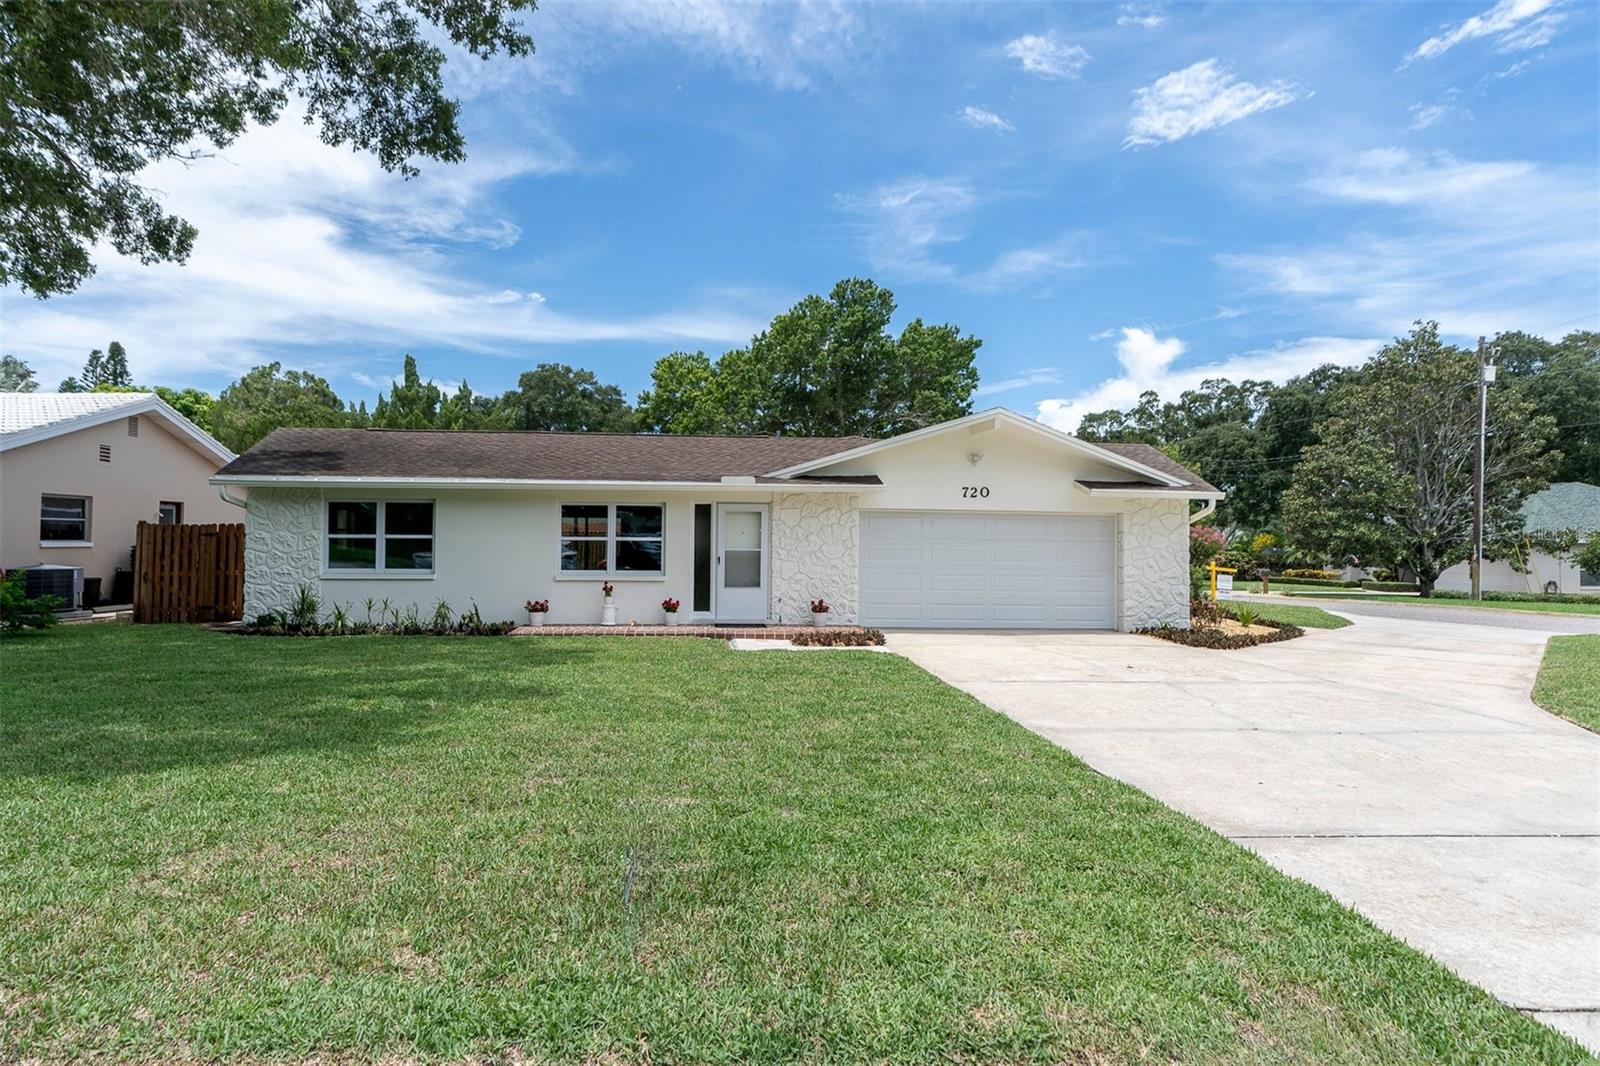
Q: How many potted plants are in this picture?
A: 4